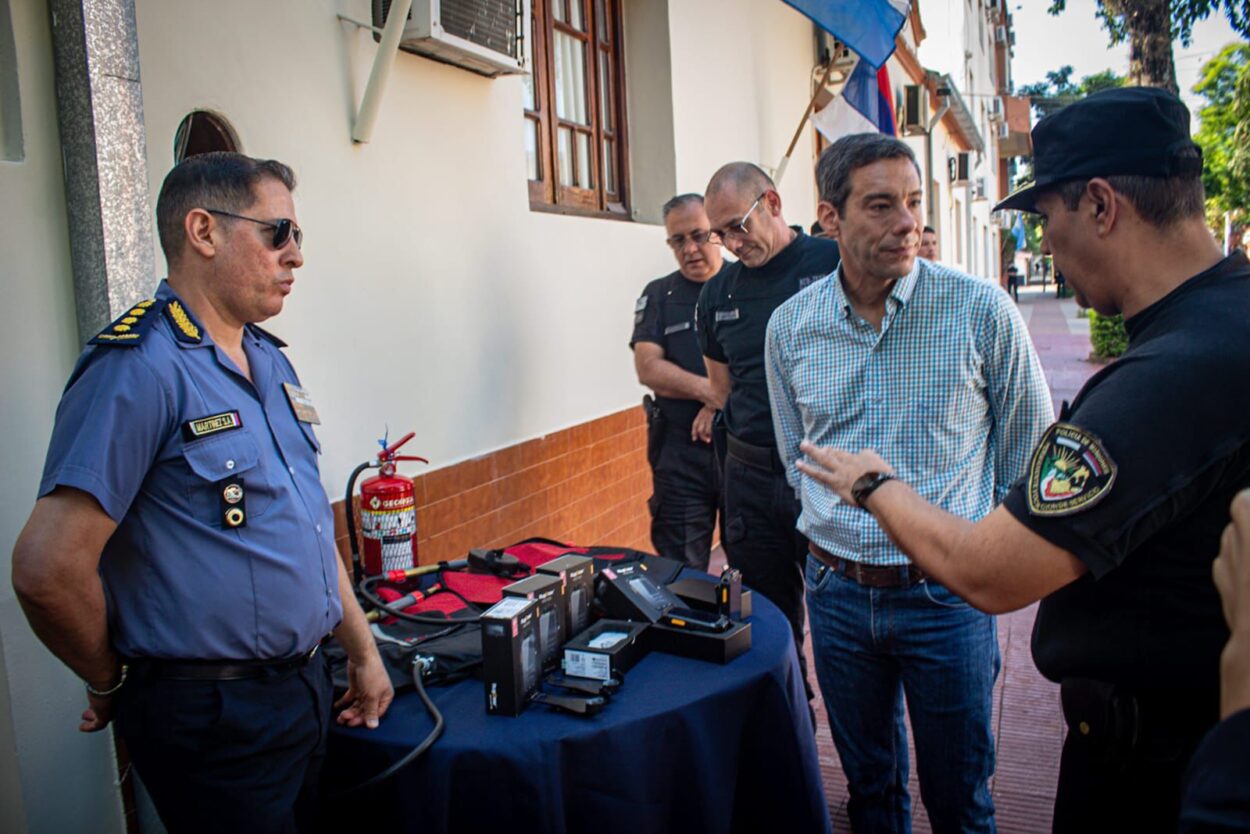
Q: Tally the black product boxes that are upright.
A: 3